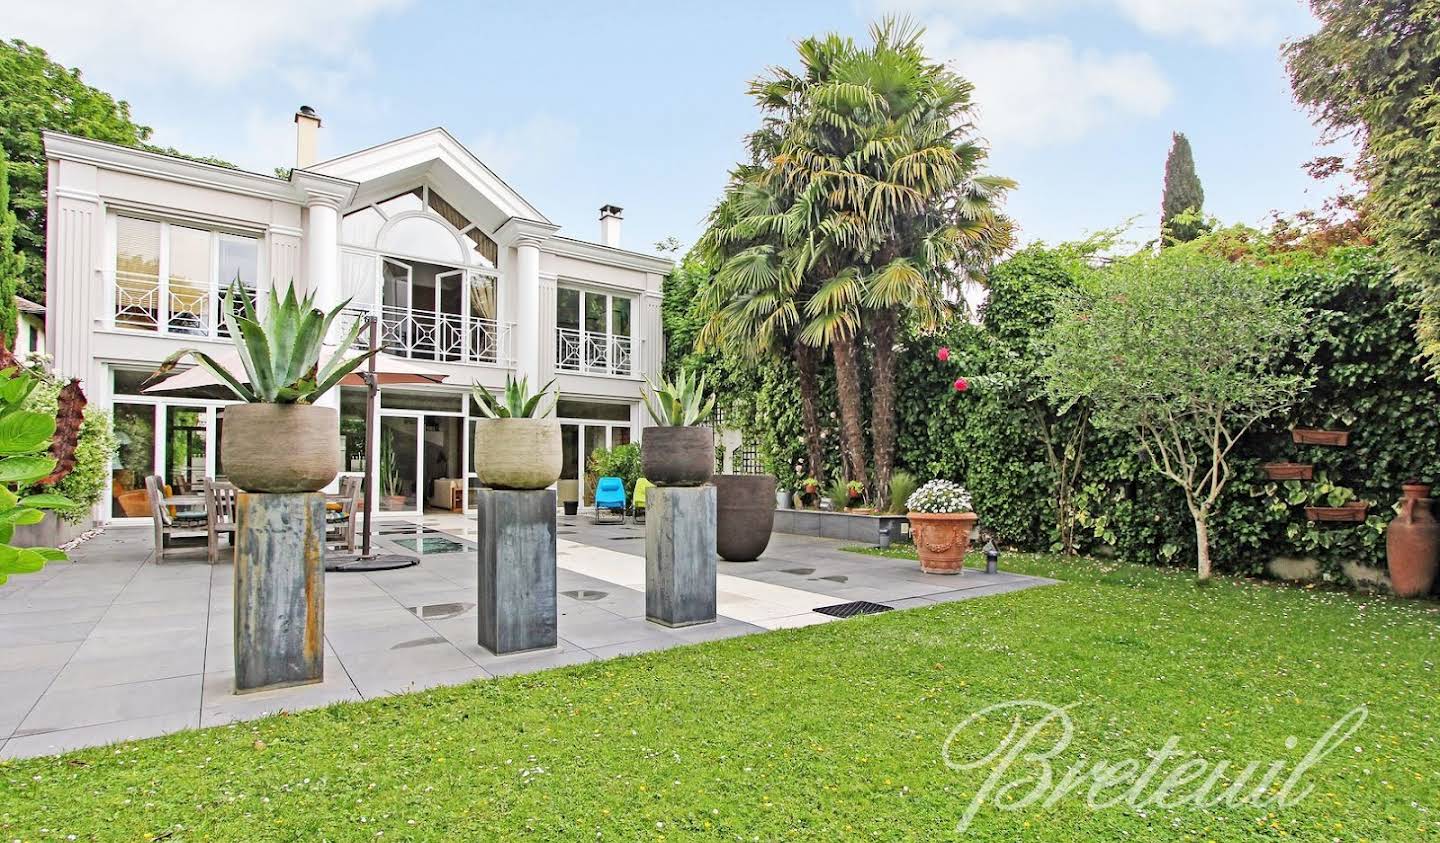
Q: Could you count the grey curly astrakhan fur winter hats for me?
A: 0